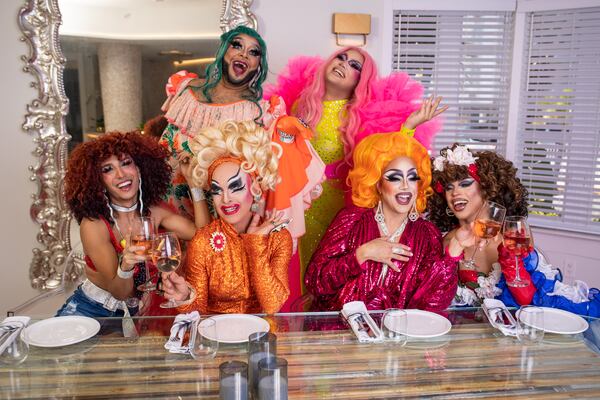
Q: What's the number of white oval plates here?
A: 4